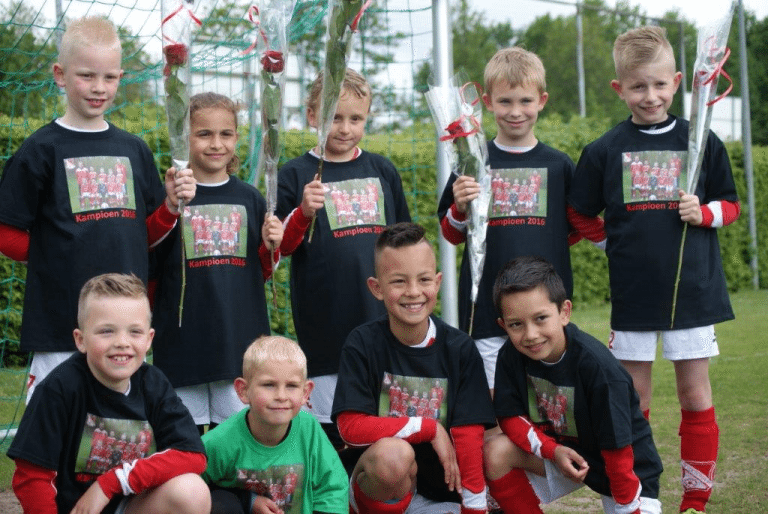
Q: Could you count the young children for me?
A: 9